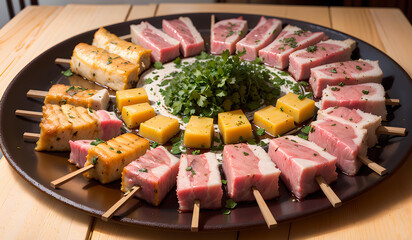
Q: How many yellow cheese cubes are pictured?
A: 7